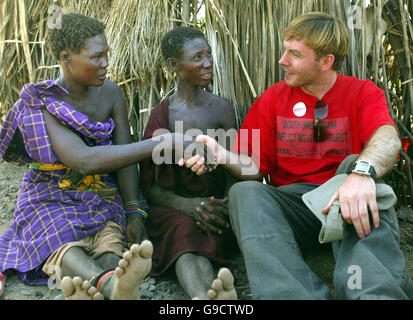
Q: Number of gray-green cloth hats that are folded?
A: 1